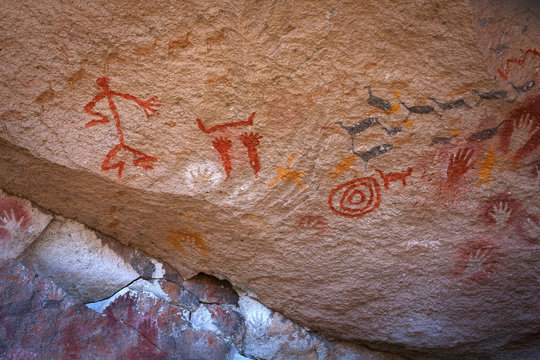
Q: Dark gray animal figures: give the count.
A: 10